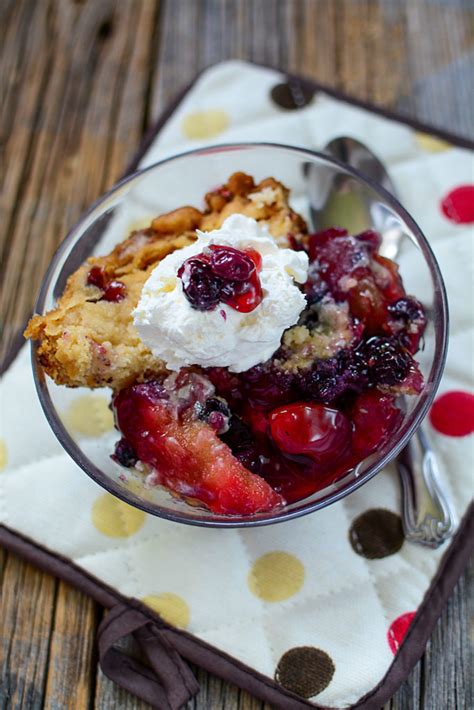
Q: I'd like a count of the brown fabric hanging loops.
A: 1